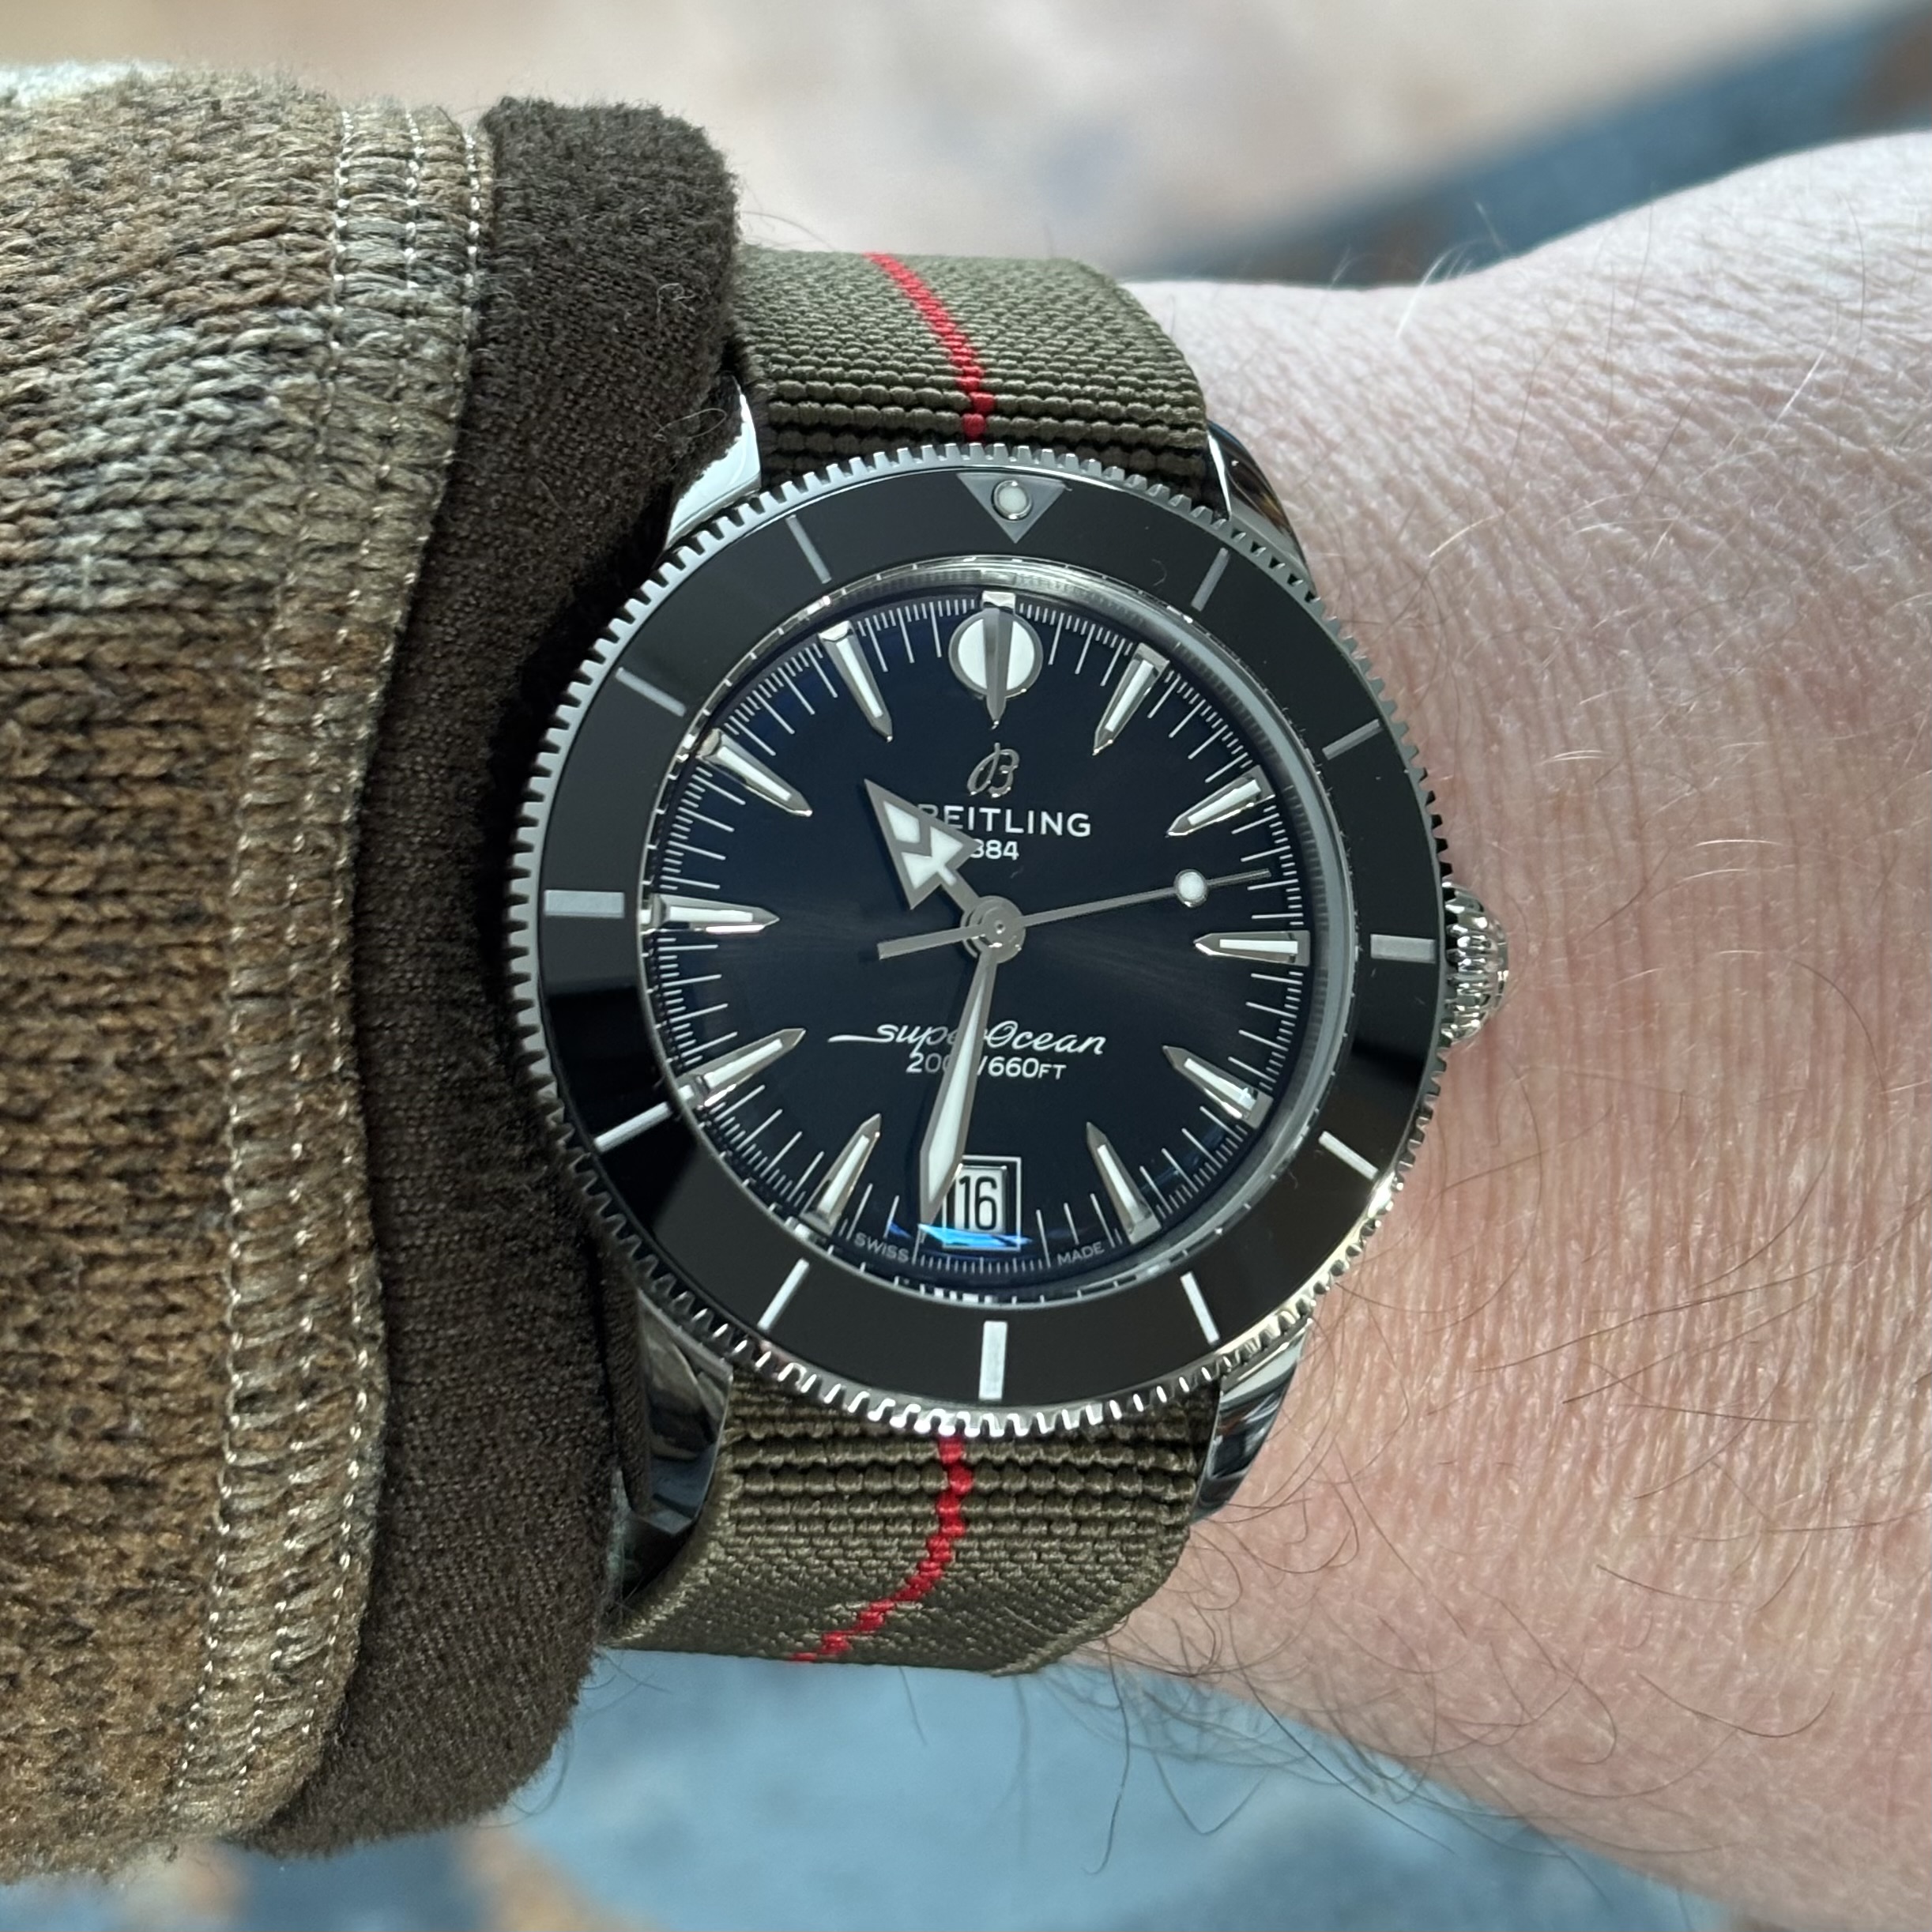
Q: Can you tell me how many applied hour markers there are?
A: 11